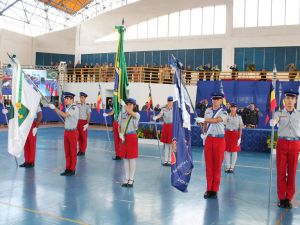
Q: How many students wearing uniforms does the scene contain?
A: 9